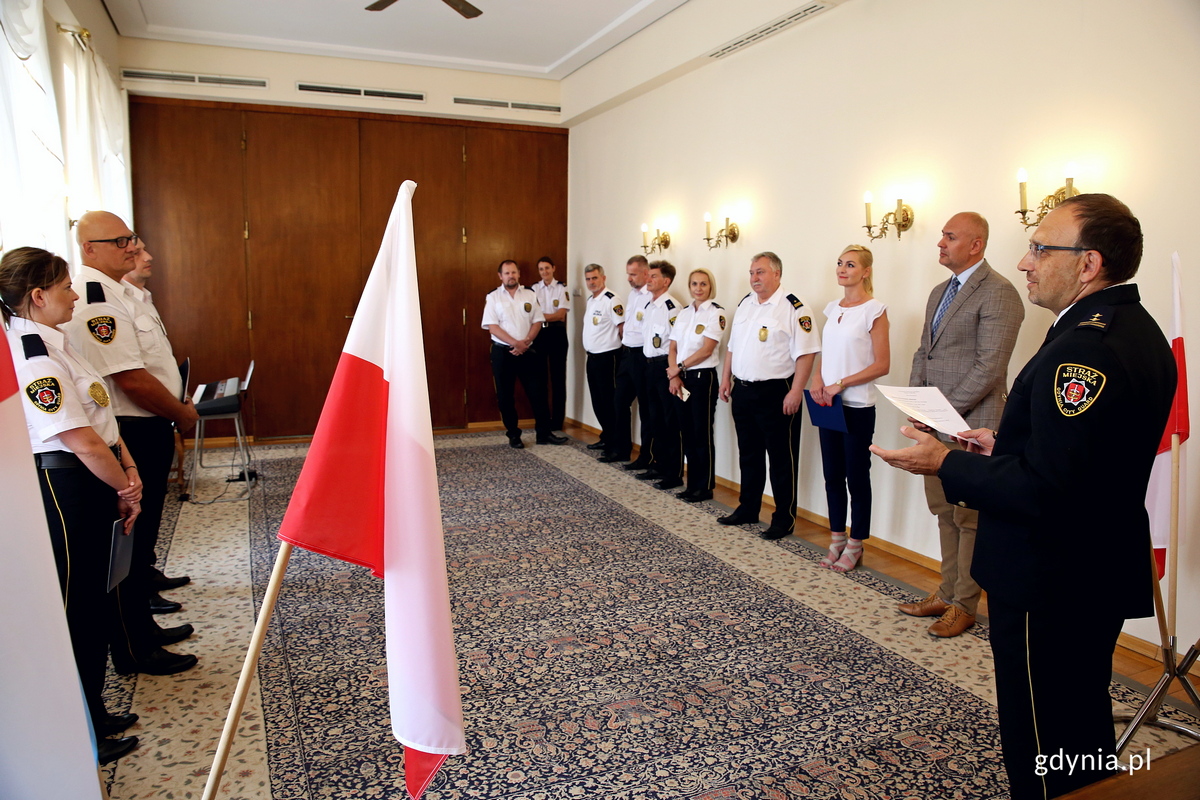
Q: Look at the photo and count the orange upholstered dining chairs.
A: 0